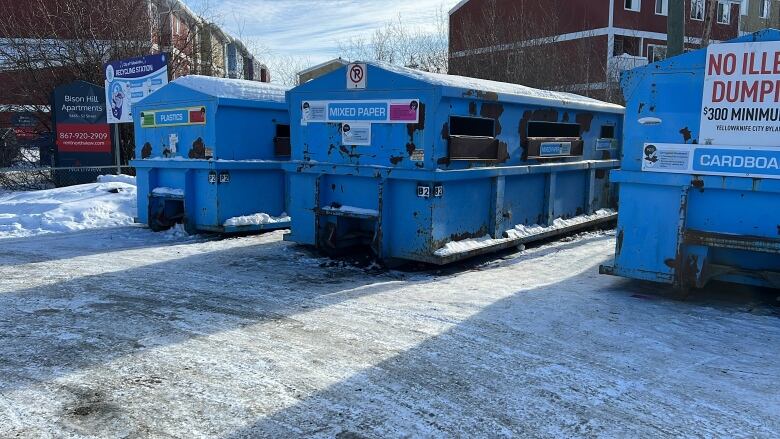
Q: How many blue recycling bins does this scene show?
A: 3